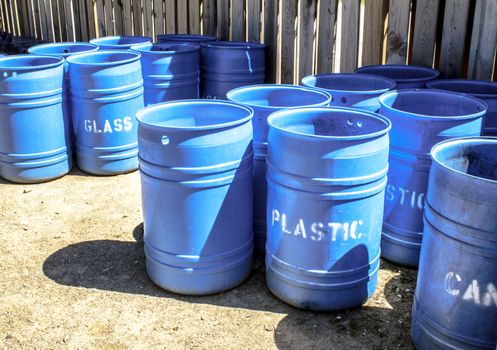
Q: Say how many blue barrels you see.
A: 15